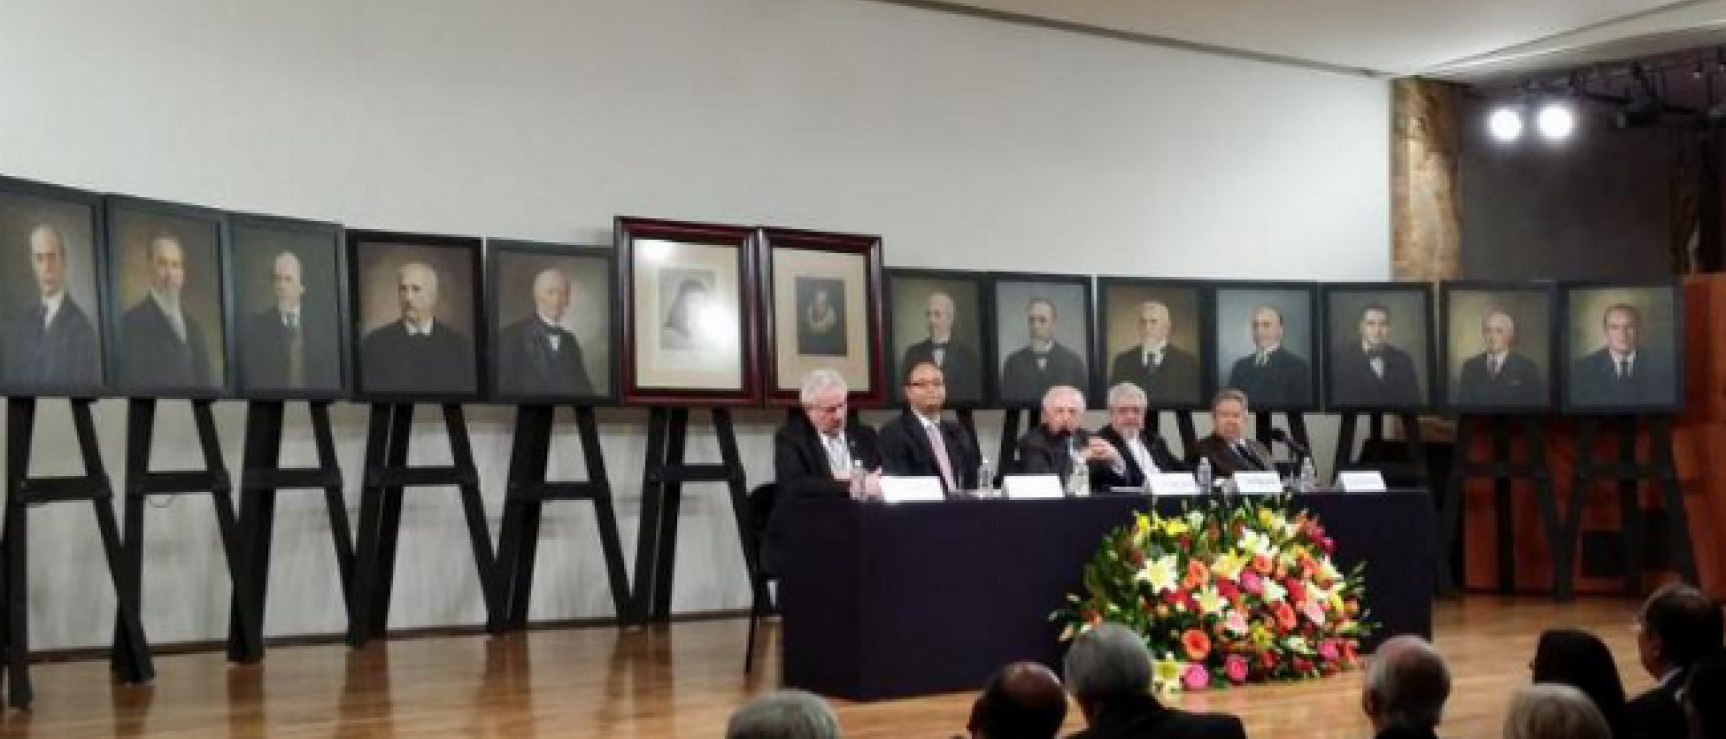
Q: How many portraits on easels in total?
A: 14